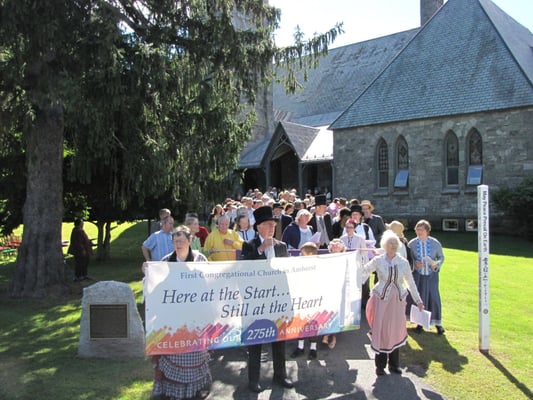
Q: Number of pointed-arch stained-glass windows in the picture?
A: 4